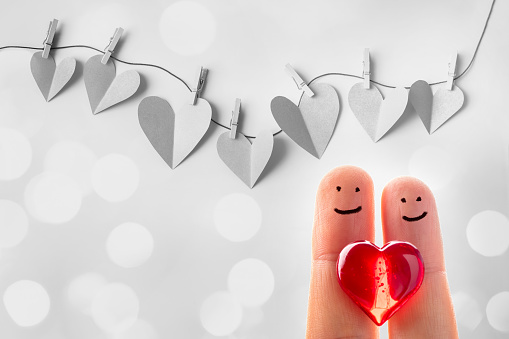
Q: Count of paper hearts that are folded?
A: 7